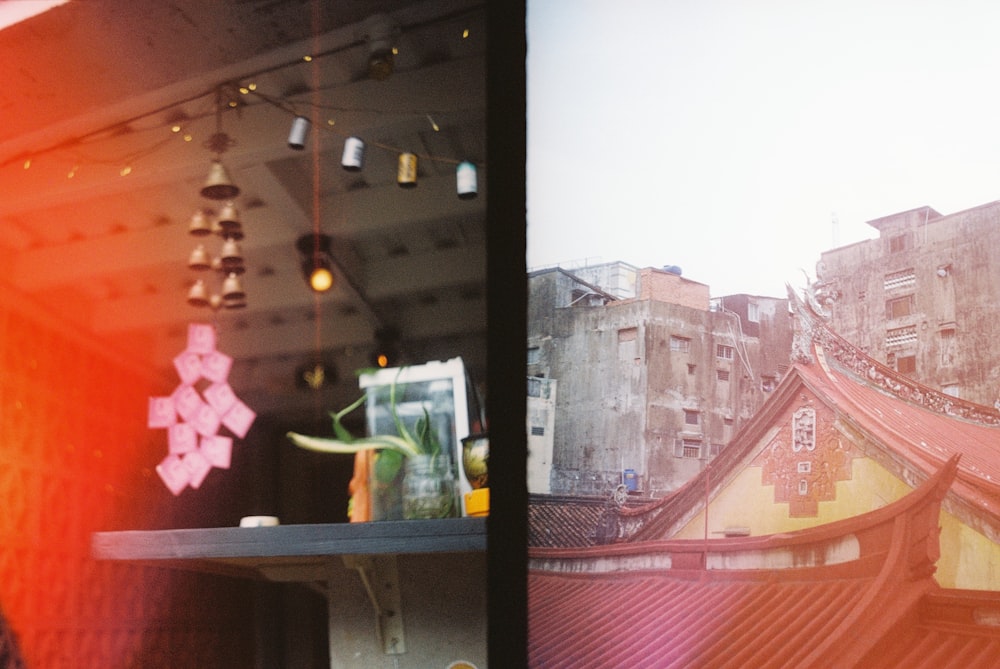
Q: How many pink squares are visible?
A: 12